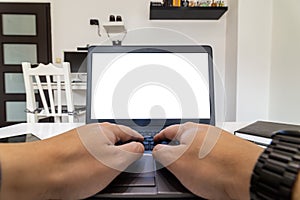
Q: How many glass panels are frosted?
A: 4